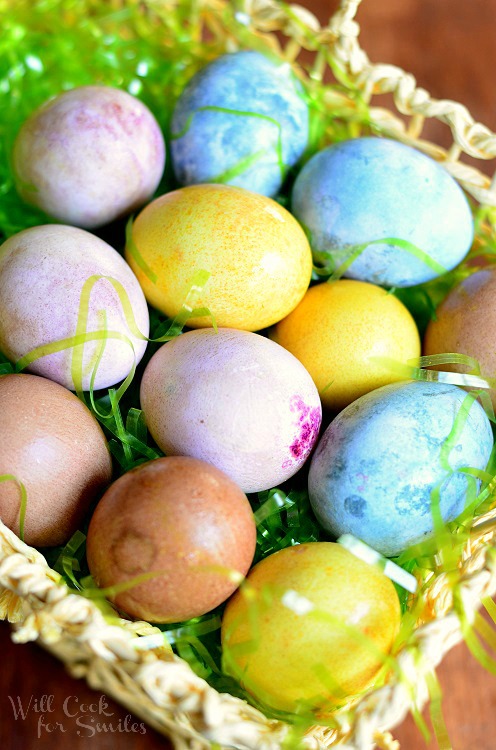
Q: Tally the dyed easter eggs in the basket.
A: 12